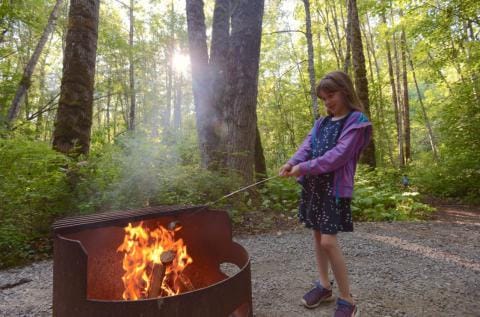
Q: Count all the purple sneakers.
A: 2